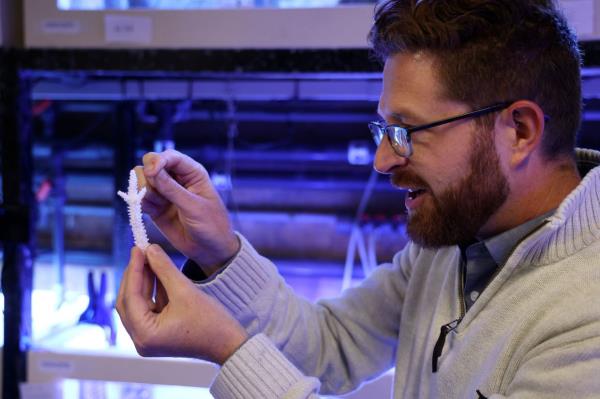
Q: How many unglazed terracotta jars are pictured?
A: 0